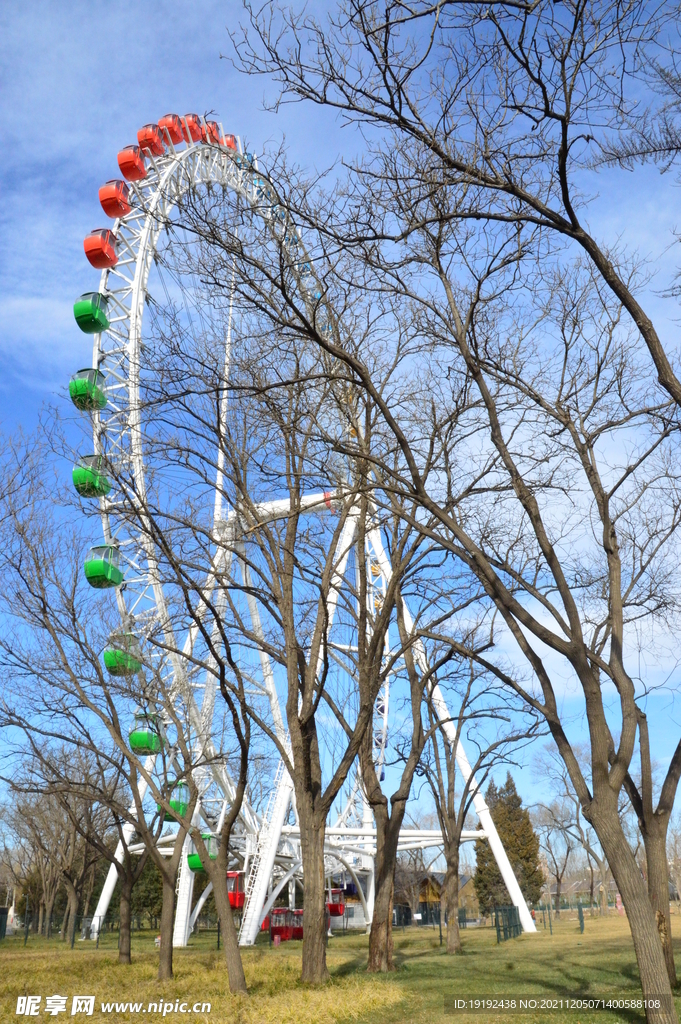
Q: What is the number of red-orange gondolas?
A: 8